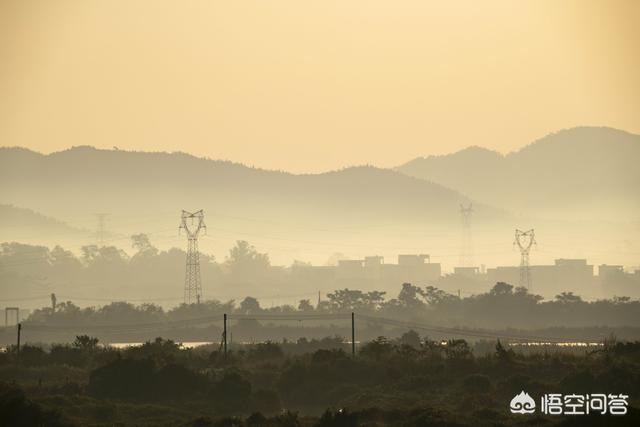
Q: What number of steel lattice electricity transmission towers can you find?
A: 4